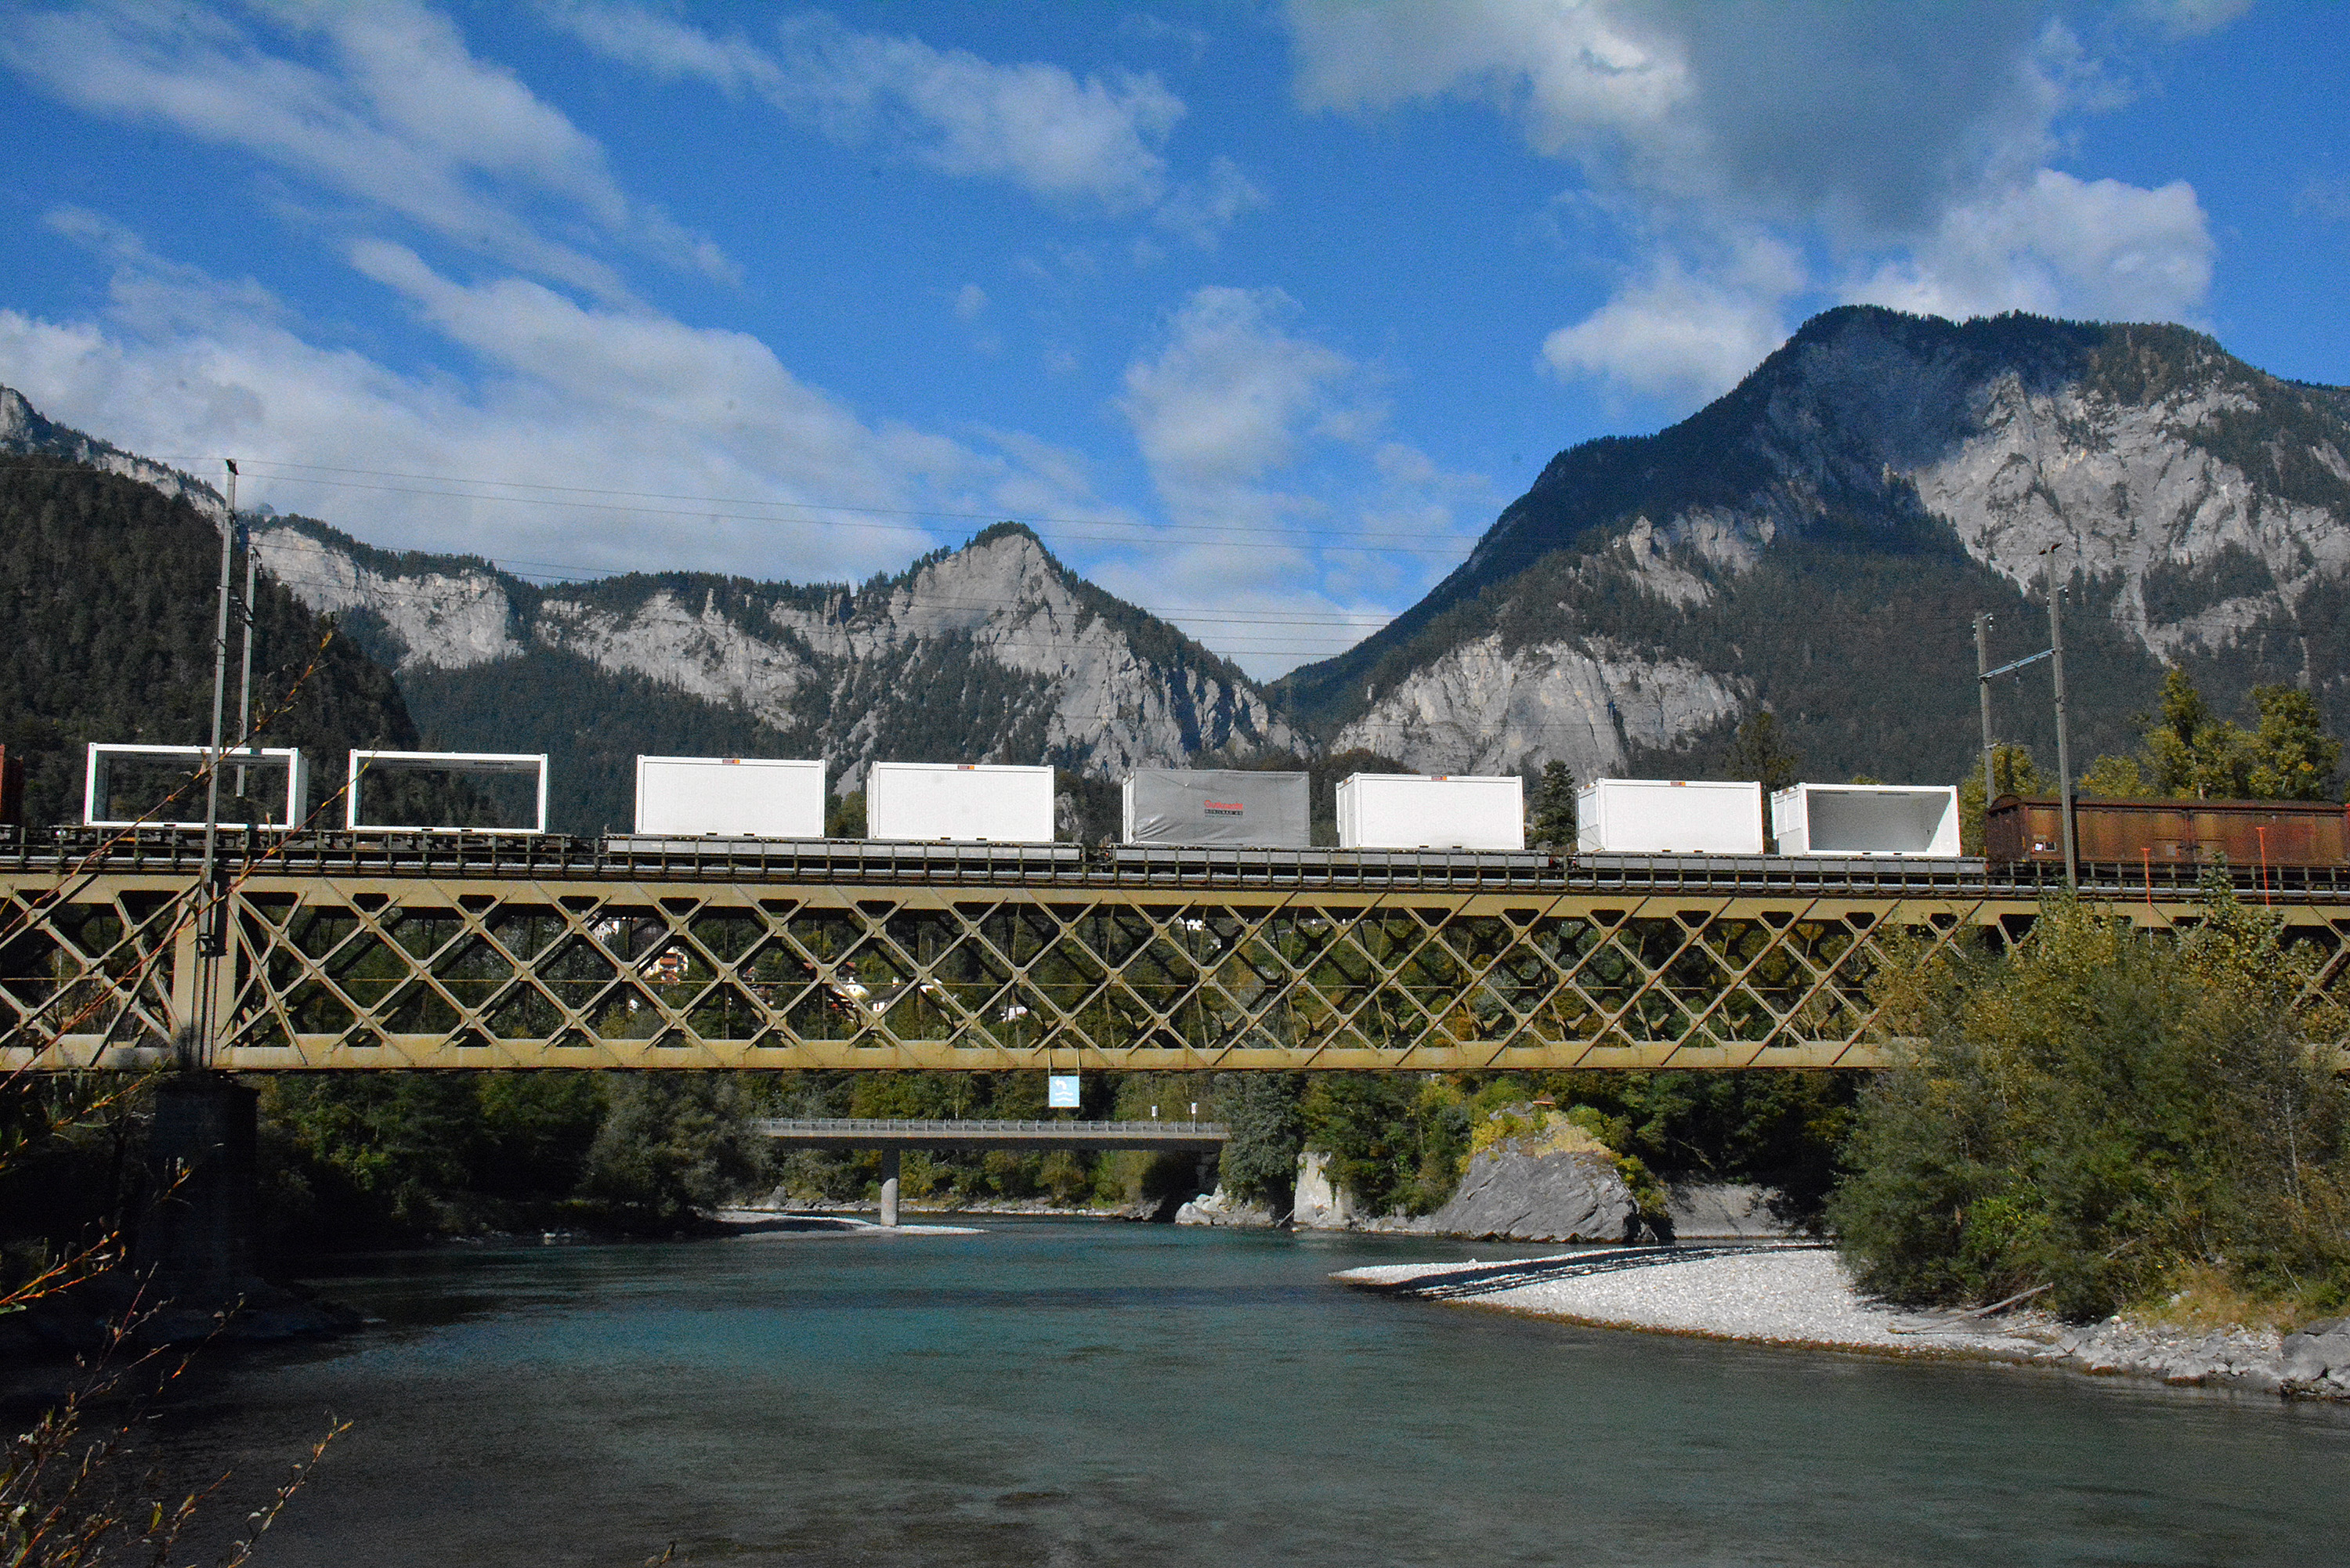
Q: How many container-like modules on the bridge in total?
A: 8